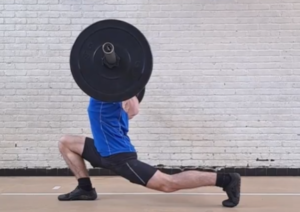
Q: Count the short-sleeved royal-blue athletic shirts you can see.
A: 1